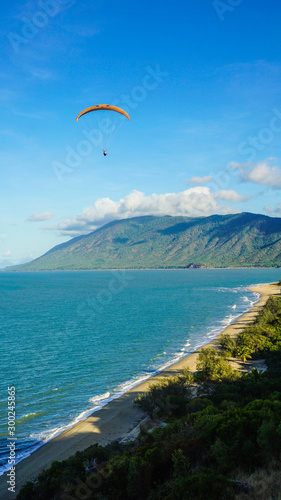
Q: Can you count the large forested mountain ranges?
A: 1